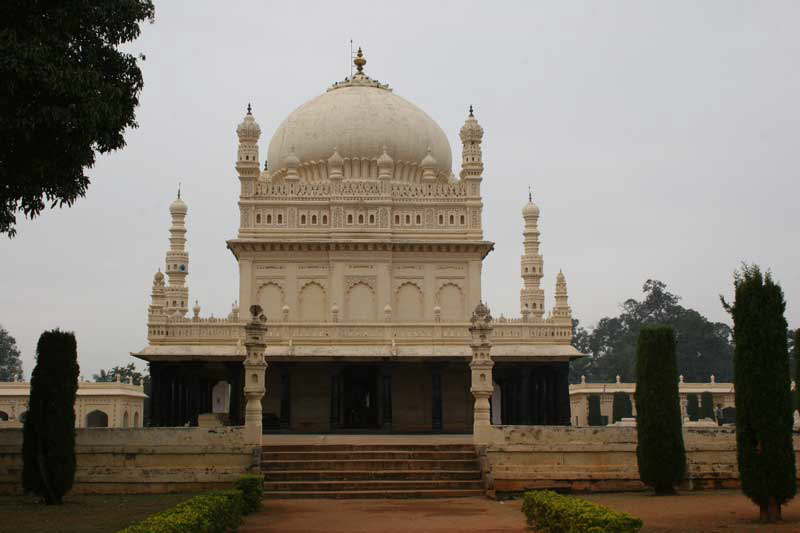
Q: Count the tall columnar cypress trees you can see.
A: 3